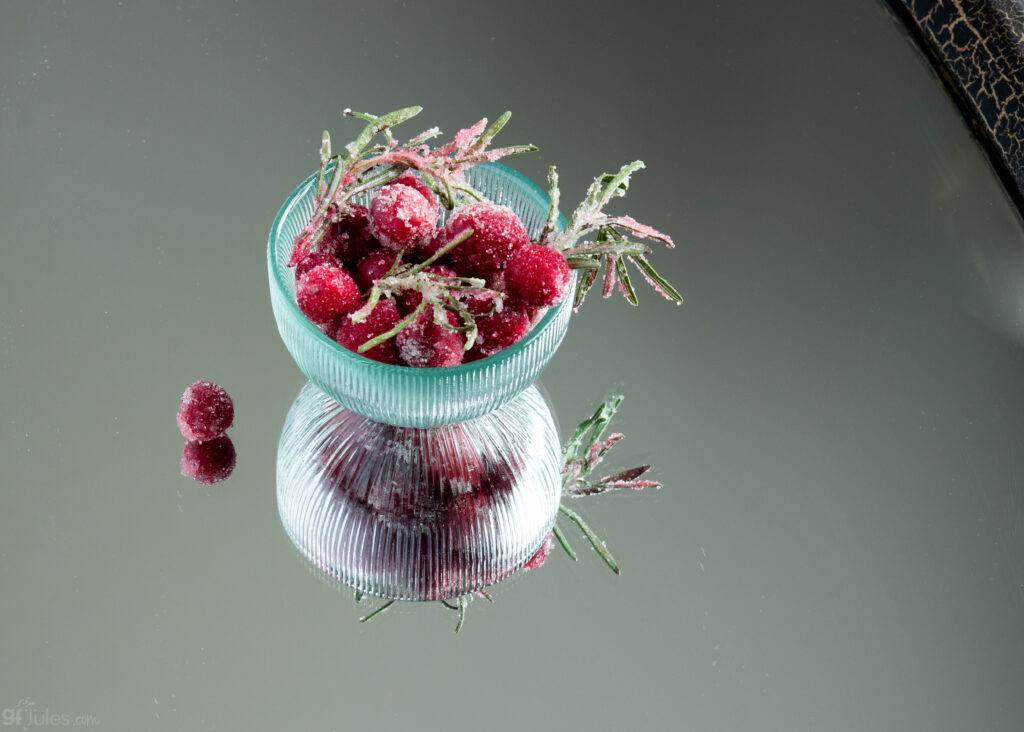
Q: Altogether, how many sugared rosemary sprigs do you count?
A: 3